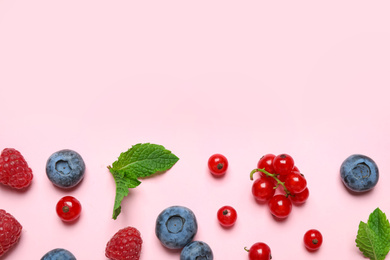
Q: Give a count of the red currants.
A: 12